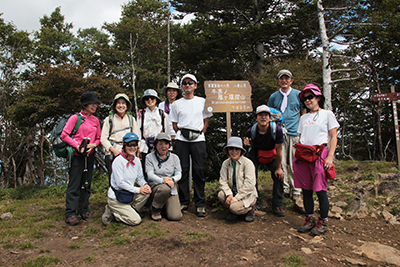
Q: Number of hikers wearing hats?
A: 11